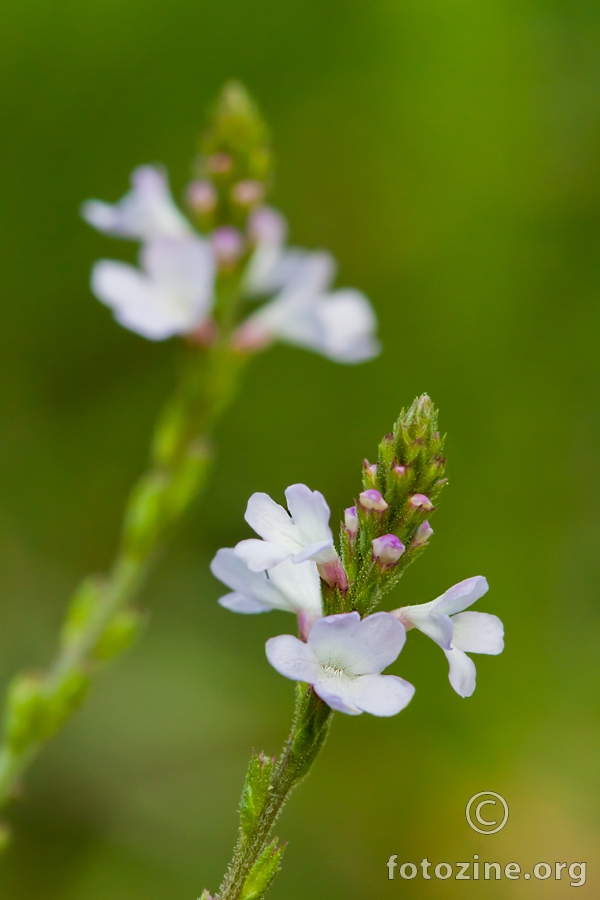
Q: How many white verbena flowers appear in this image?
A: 8